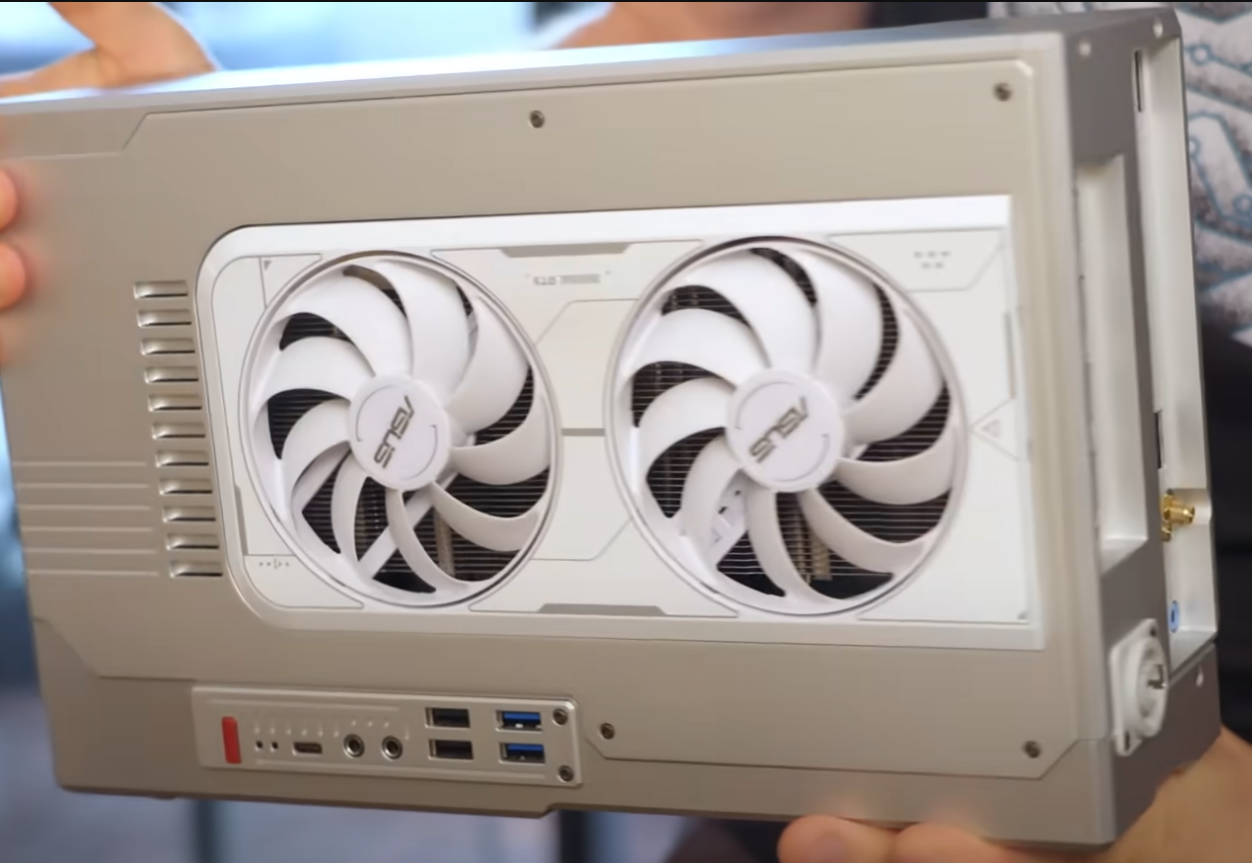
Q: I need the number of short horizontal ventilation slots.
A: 11